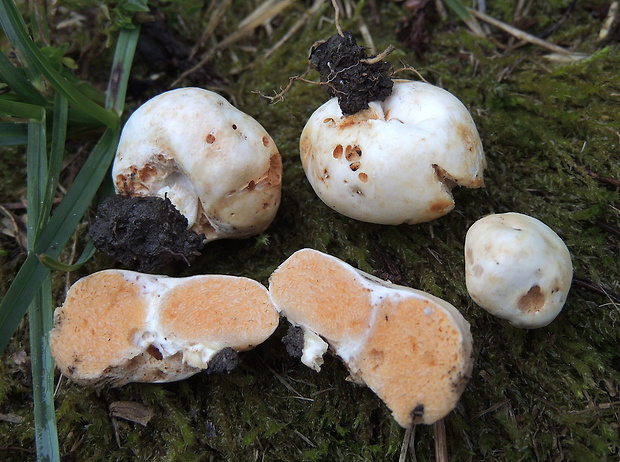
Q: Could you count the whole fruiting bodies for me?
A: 3